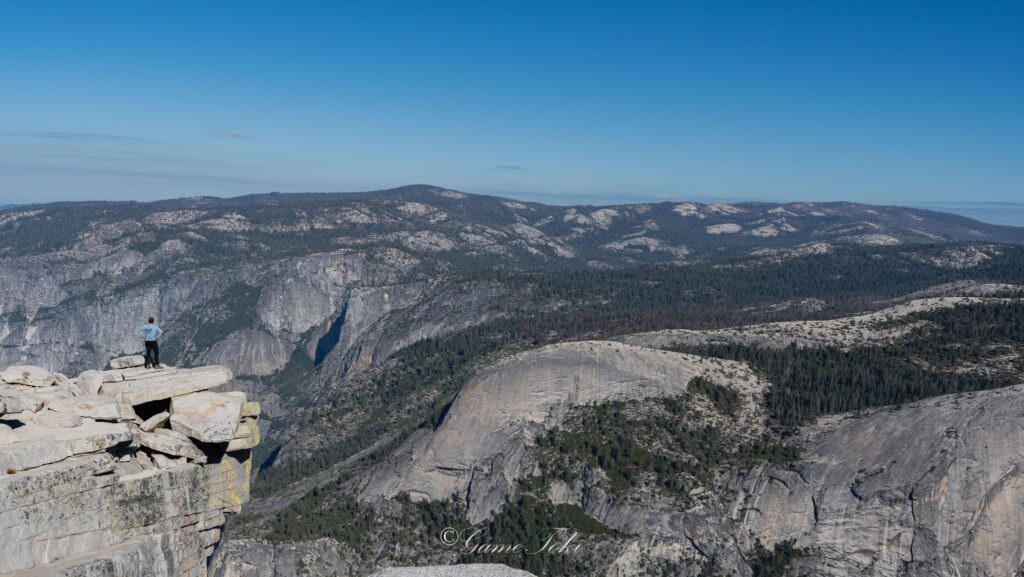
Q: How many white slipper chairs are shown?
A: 0